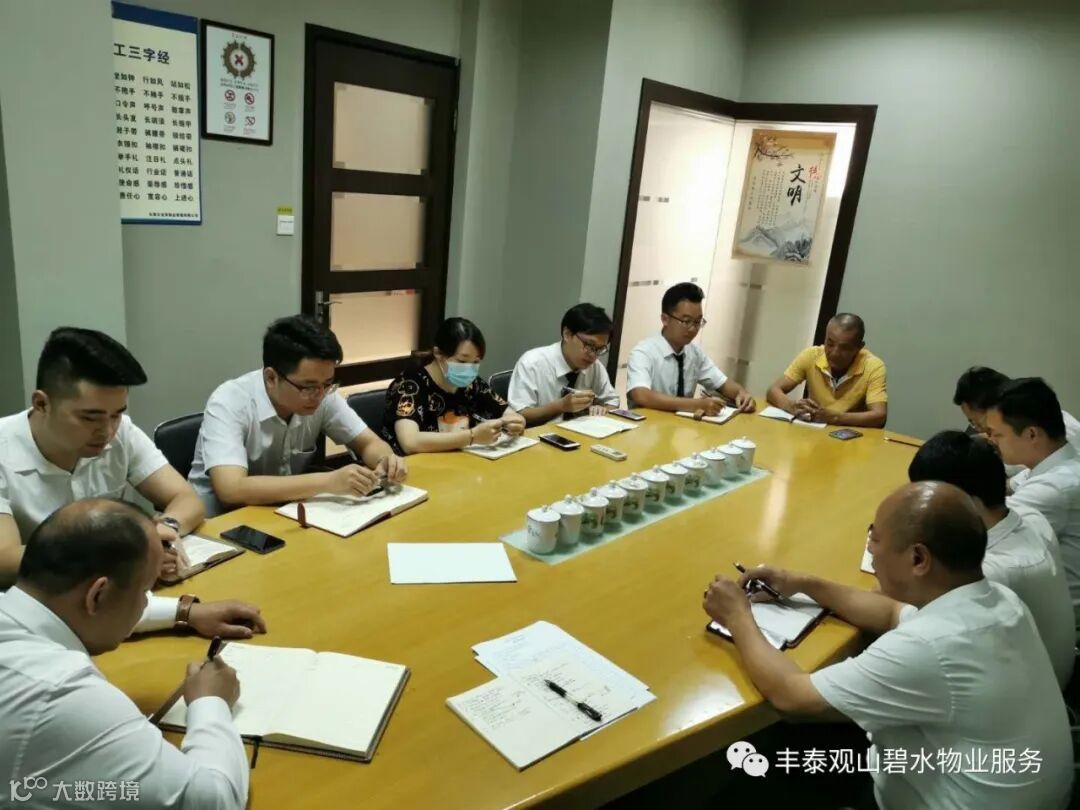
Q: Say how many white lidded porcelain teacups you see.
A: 11